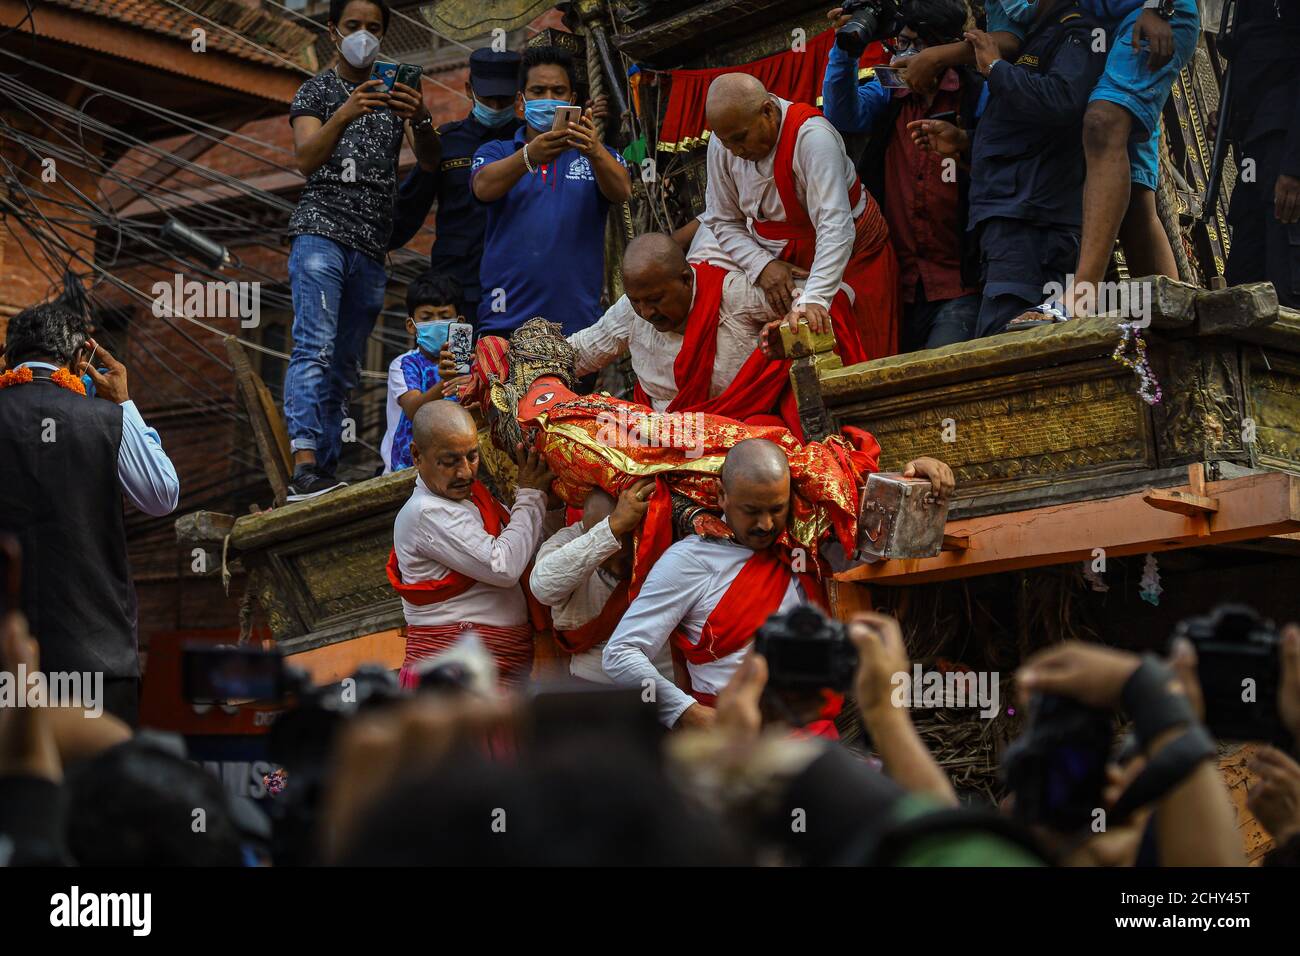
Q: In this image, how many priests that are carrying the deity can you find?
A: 5